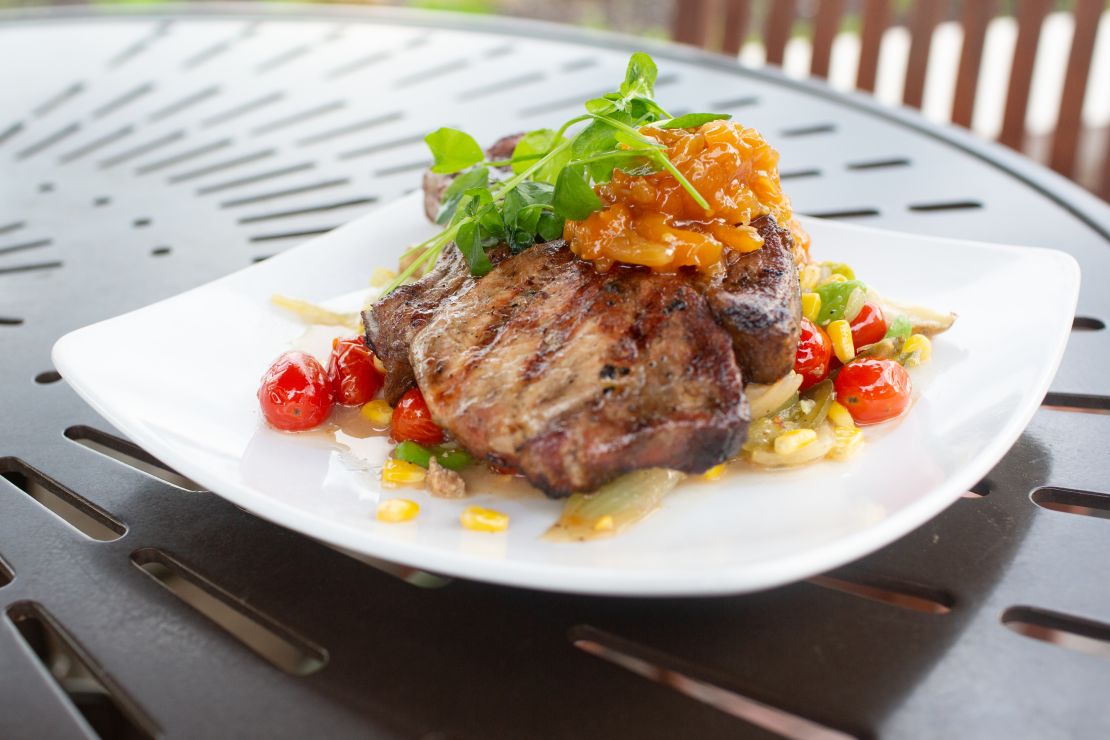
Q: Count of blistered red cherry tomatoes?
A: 6